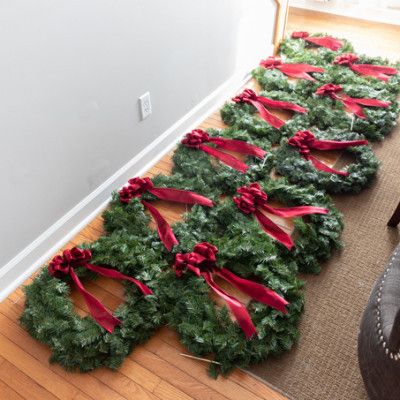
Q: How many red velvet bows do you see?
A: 11